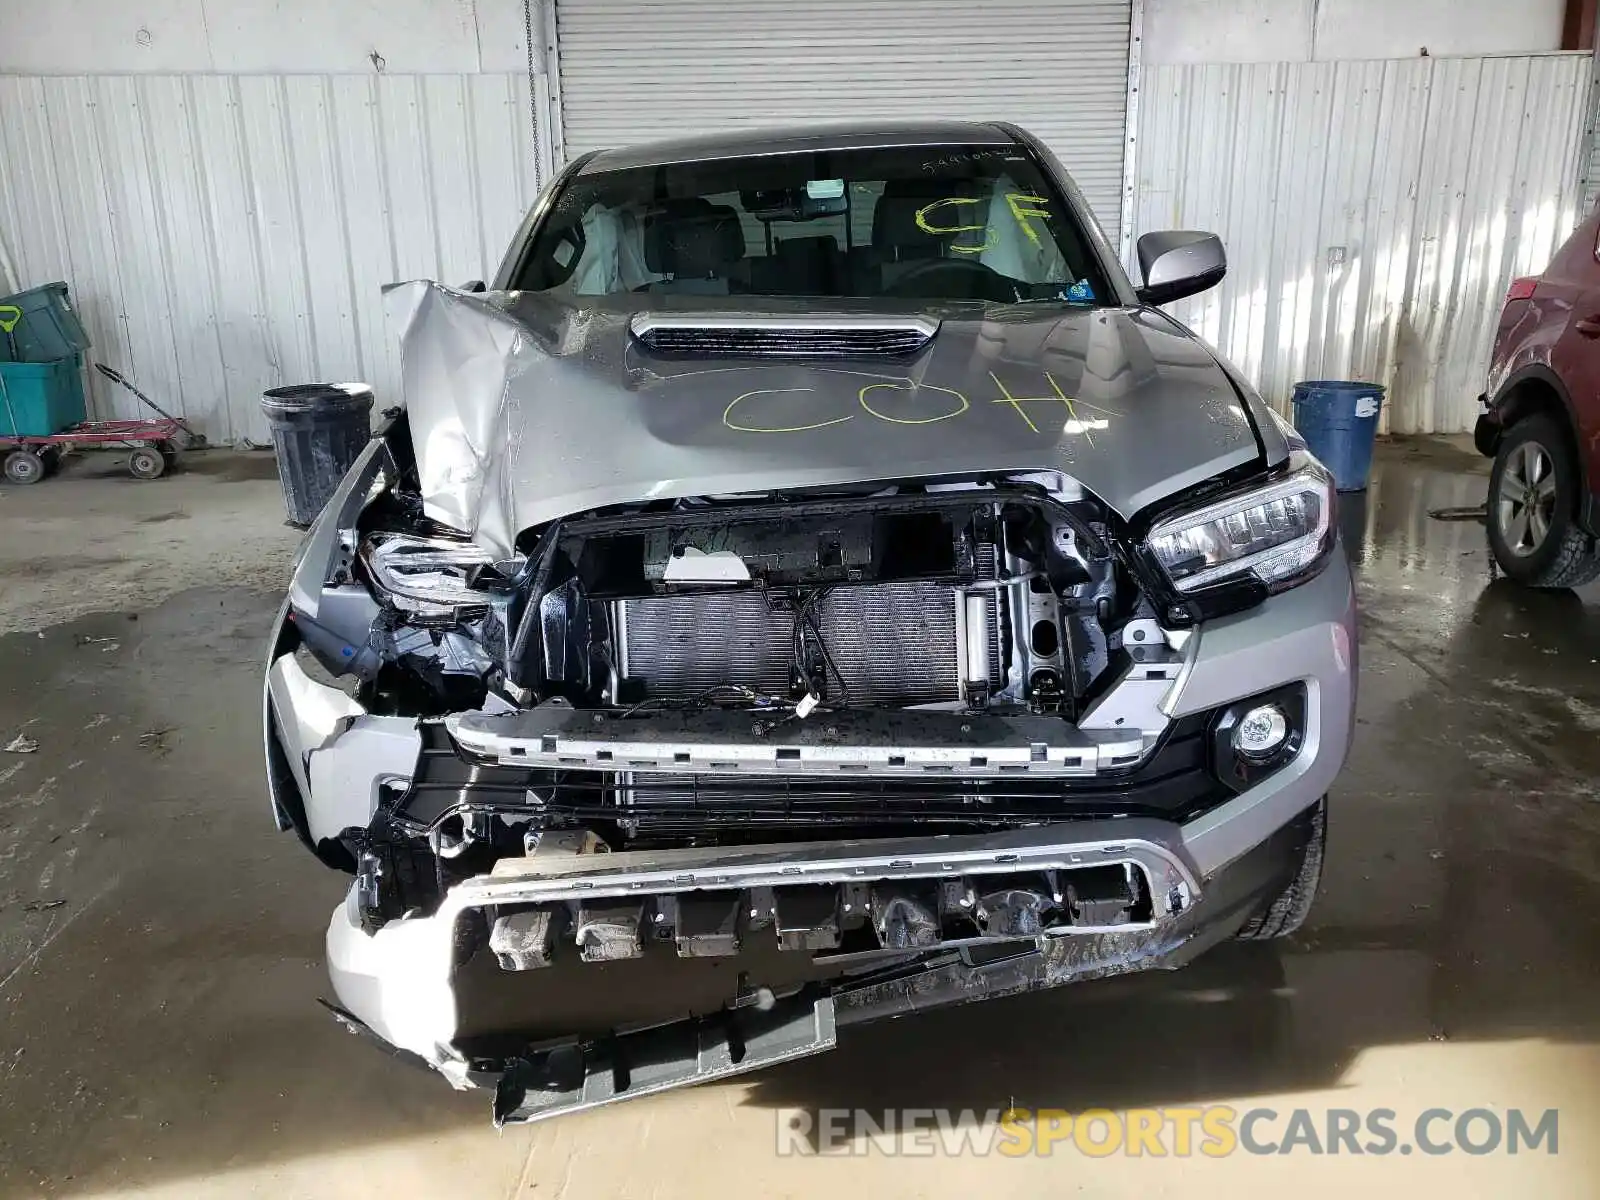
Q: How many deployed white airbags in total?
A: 2